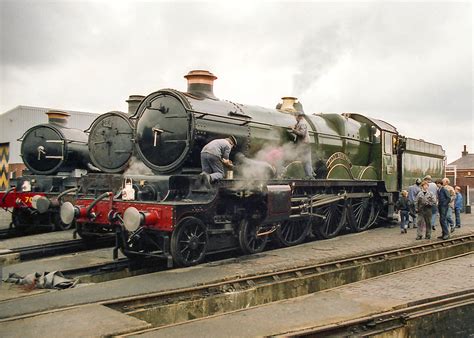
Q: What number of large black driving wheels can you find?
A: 3